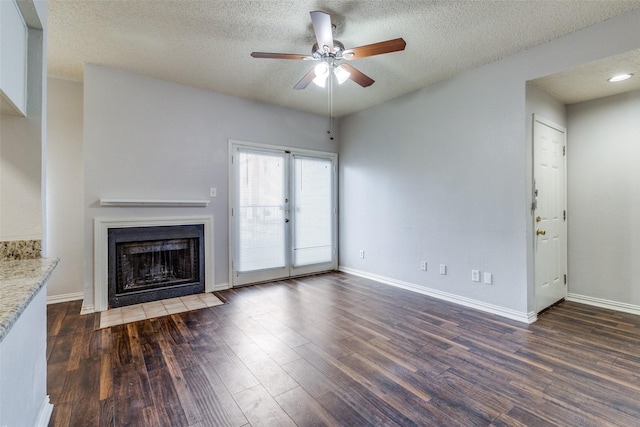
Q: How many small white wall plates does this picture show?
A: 6